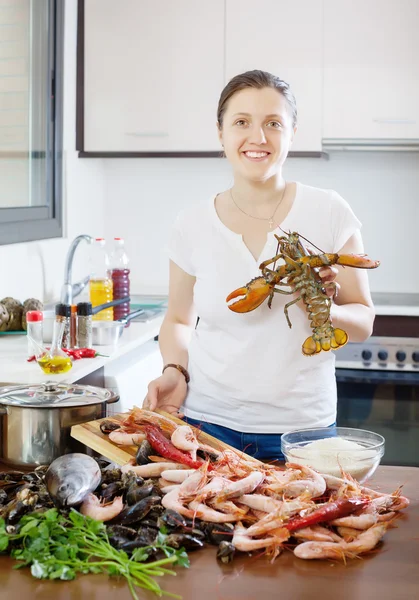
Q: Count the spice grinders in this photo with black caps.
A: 2